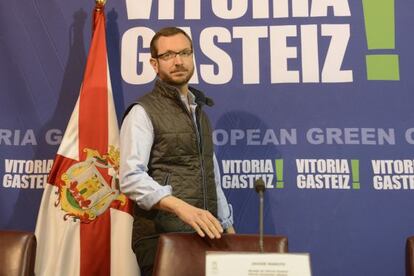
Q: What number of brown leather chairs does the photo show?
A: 3